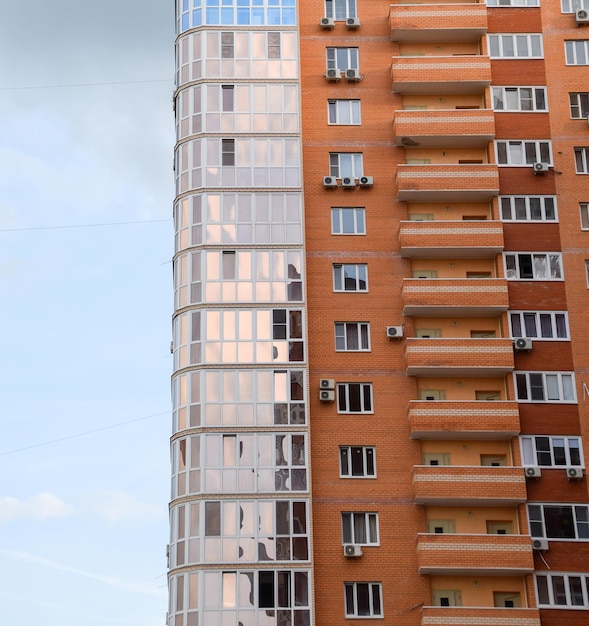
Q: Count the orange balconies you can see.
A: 11